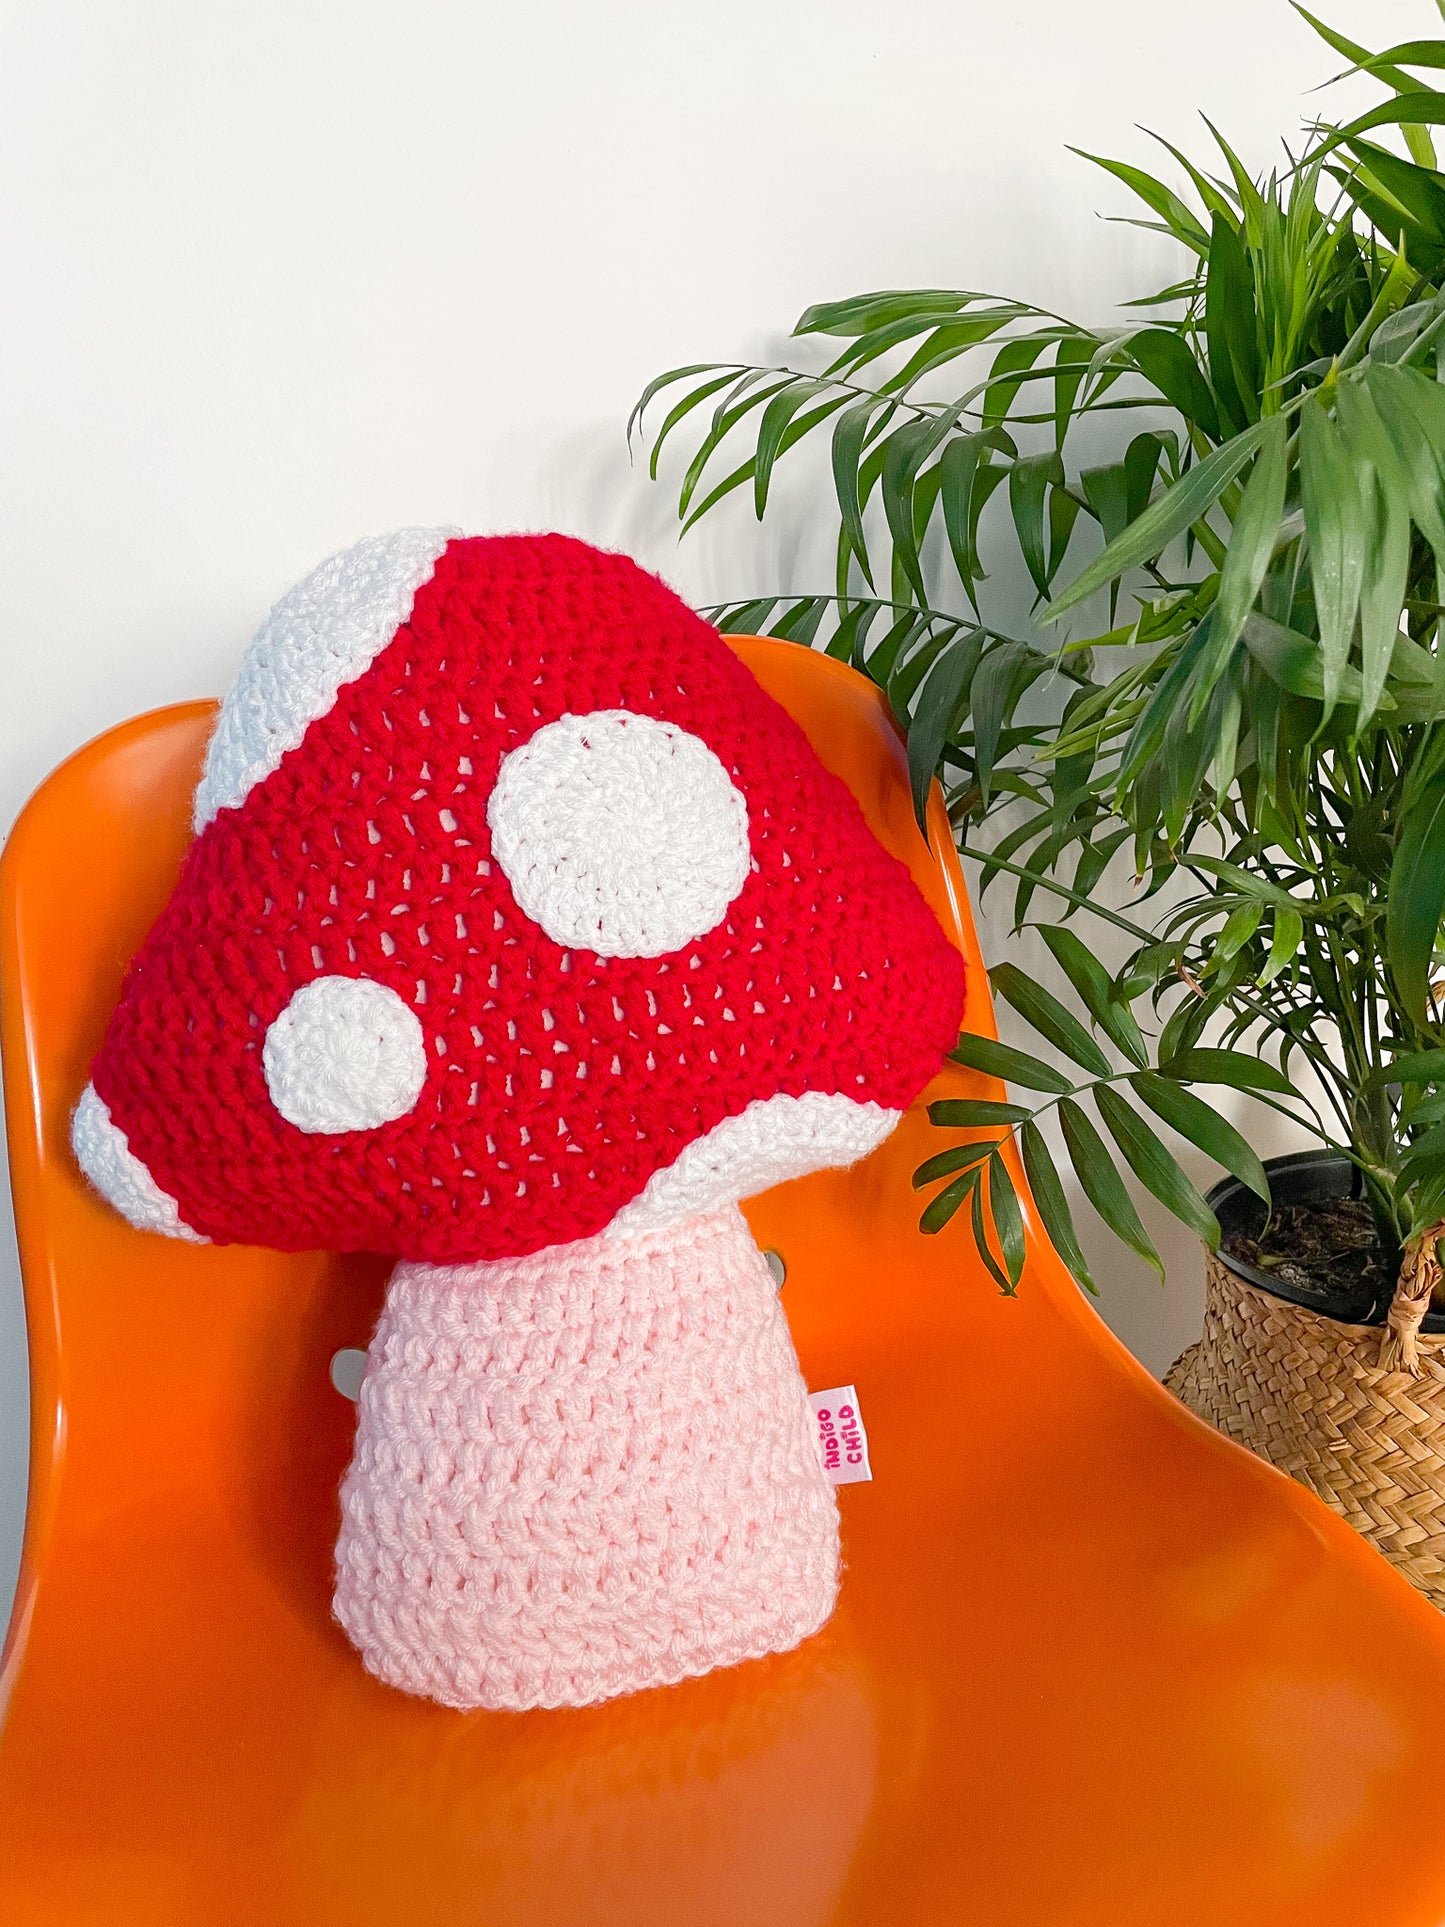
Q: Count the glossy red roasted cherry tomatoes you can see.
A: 0